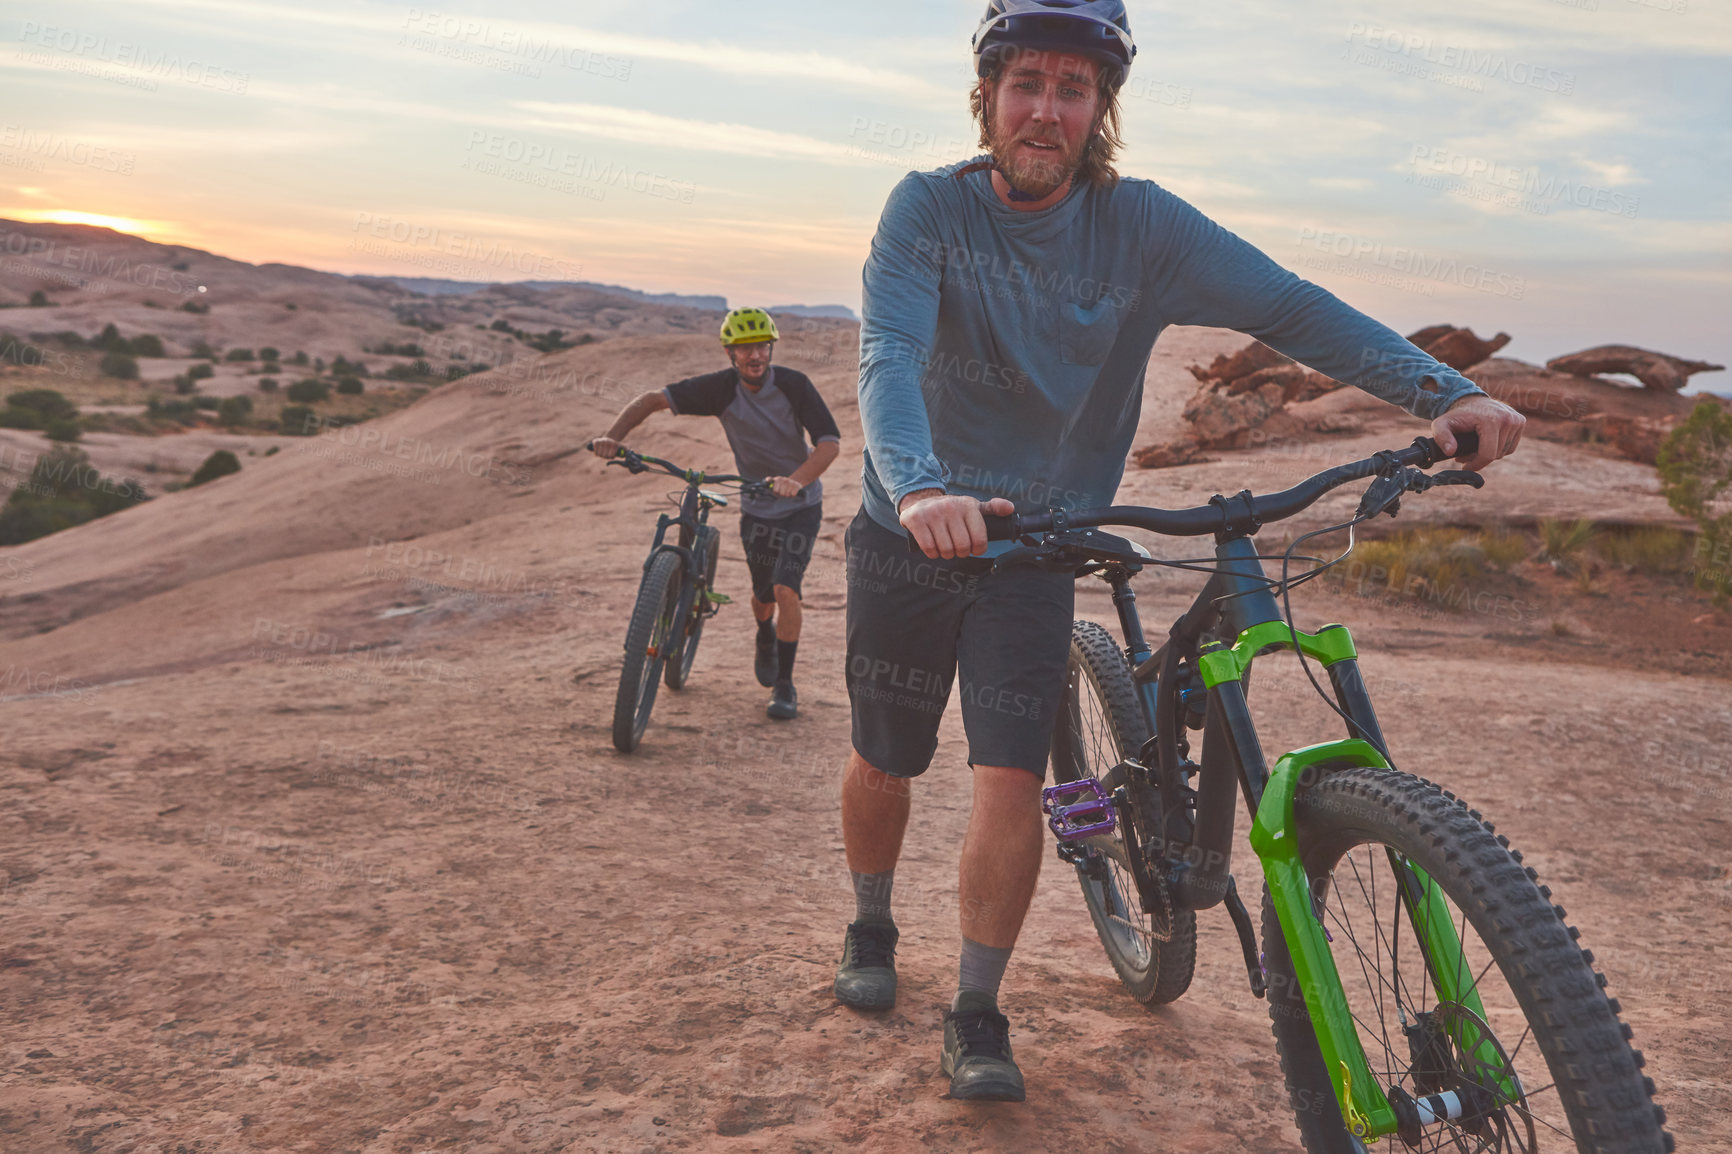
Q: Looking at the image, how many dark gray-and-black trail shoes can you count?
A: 4